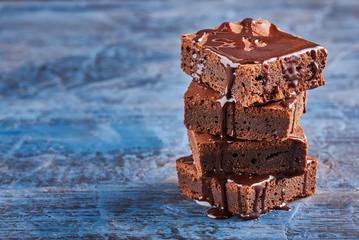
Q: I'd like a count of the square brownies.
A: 4